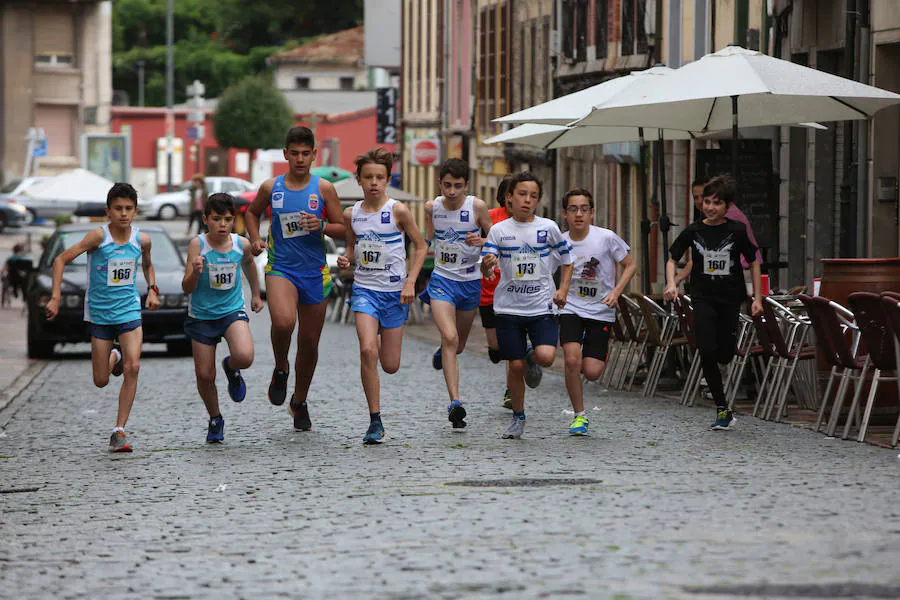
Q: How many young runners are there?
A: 9